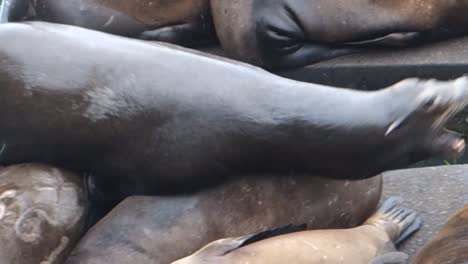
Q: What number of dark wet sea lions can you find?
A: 1